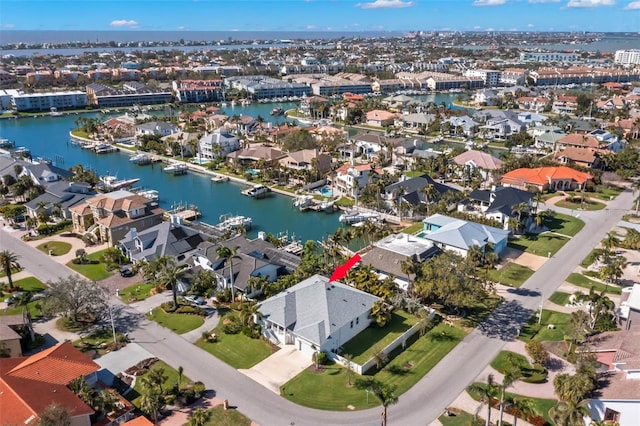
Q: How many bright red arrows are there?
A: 1